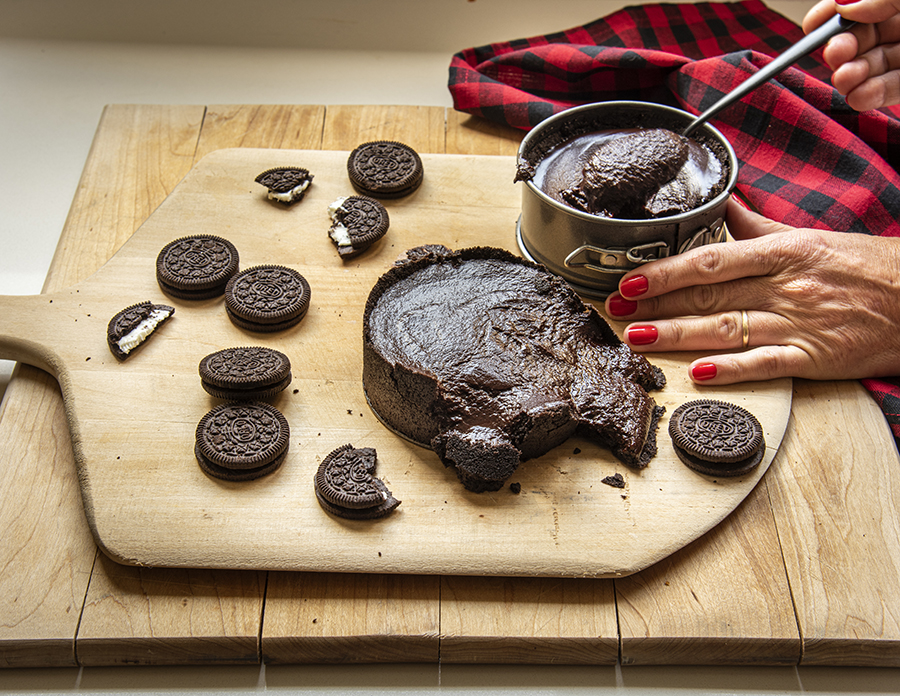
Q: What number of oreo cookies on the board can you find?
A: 10